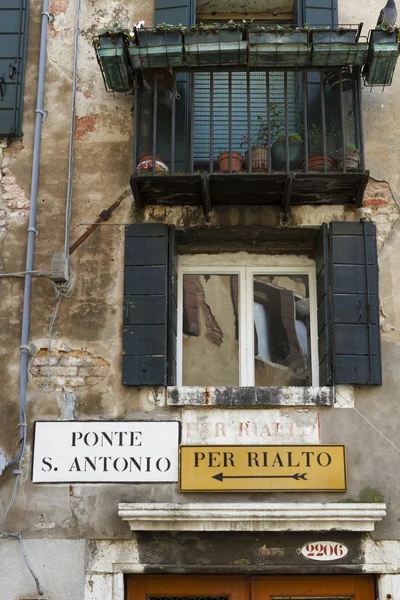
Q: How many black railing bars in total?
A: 13